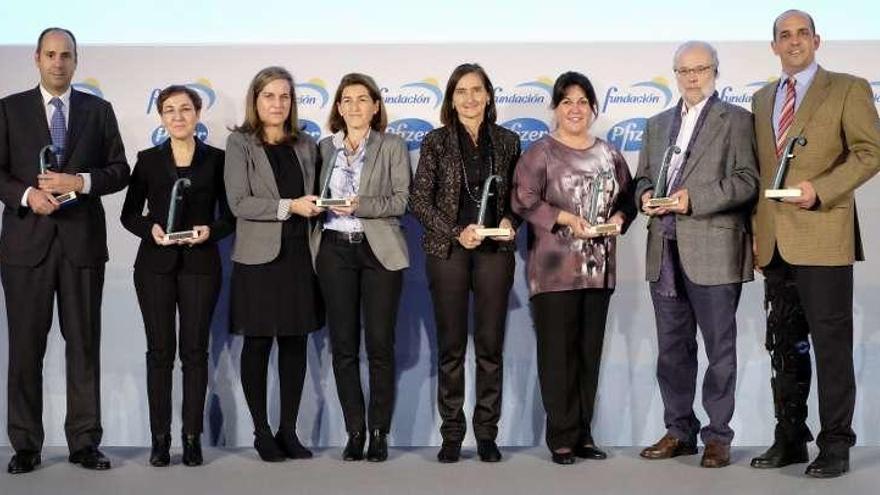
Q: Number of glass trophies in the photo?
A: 7